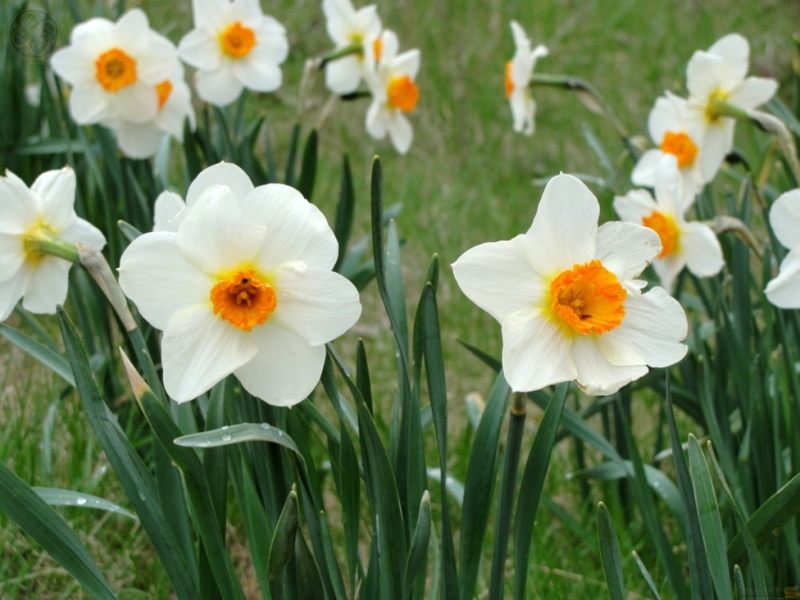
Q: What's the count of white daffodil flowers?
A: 14